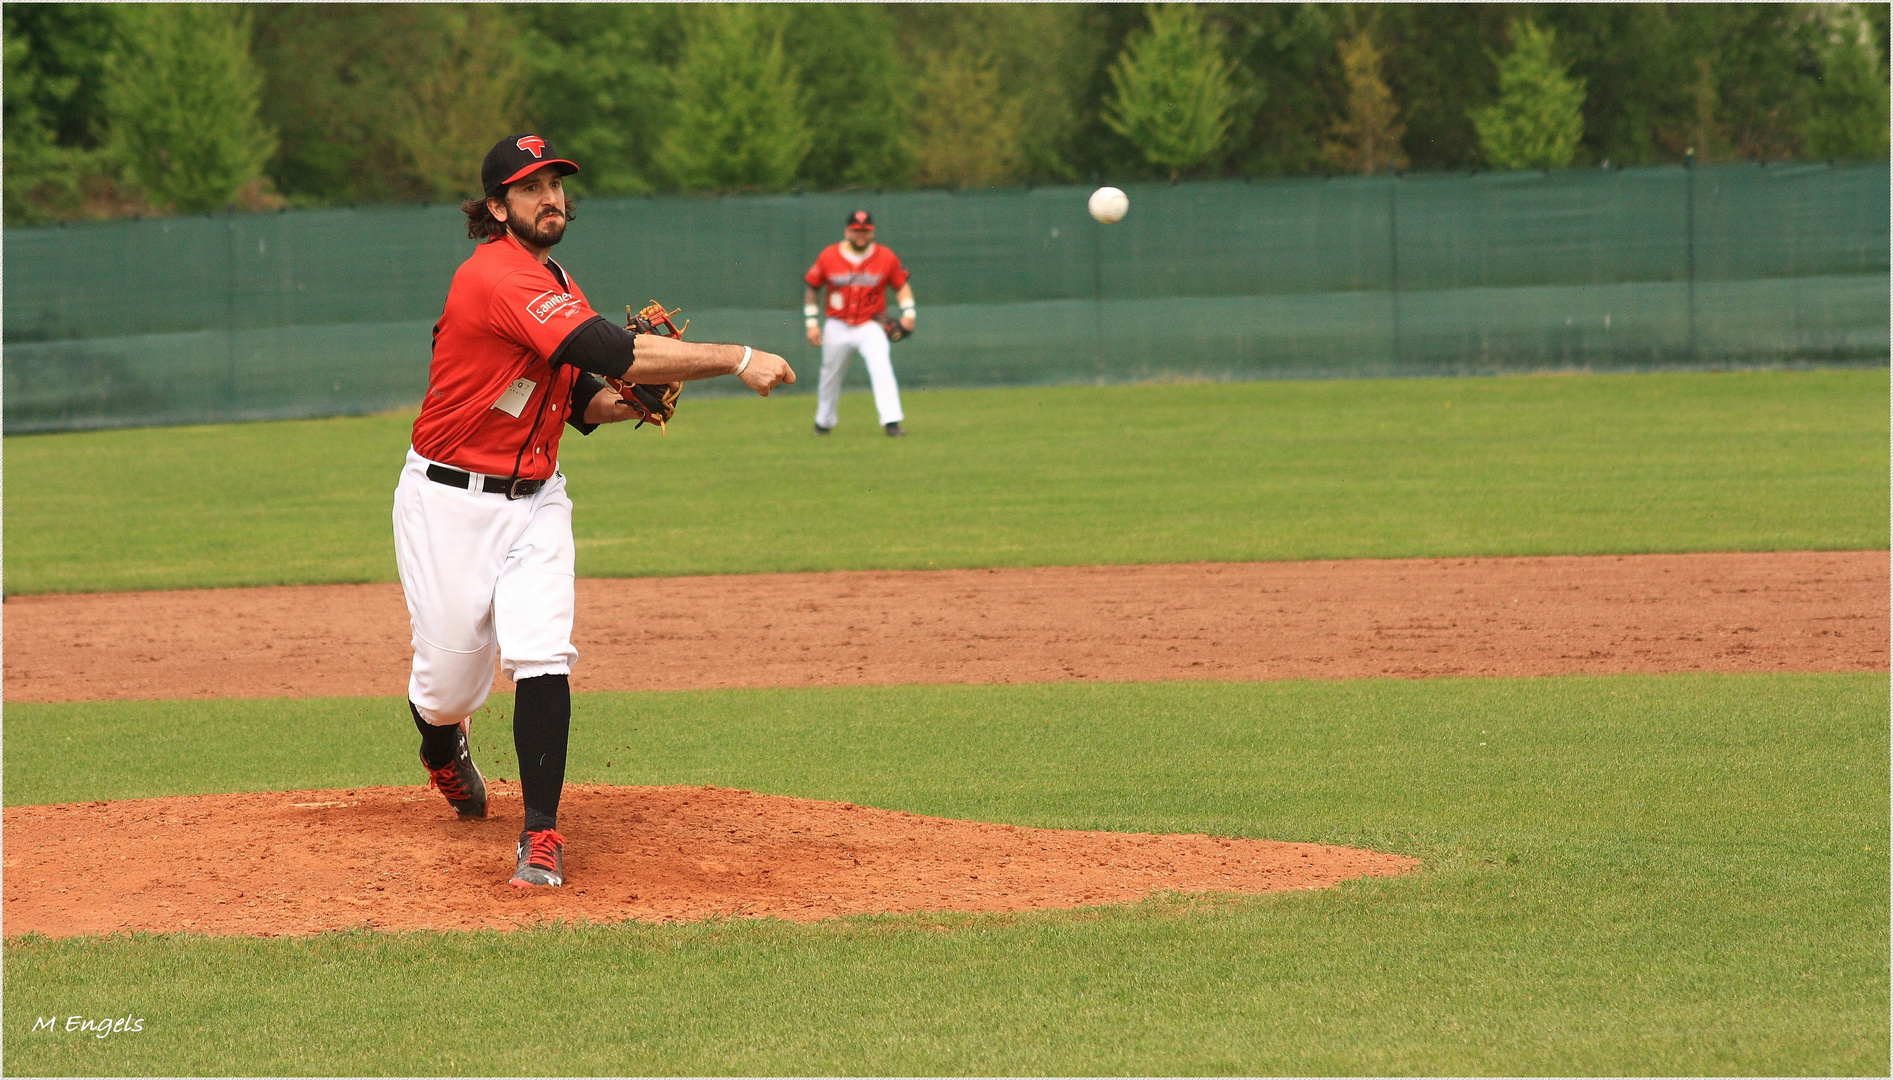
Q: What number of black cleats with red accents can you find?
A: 2